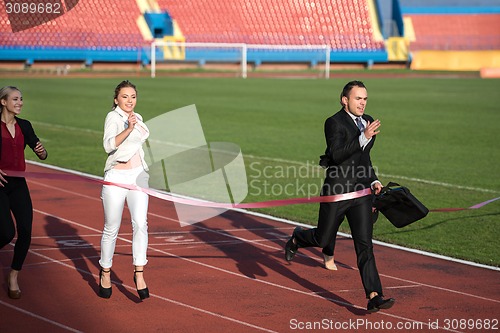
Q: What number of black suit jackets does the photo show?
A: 2